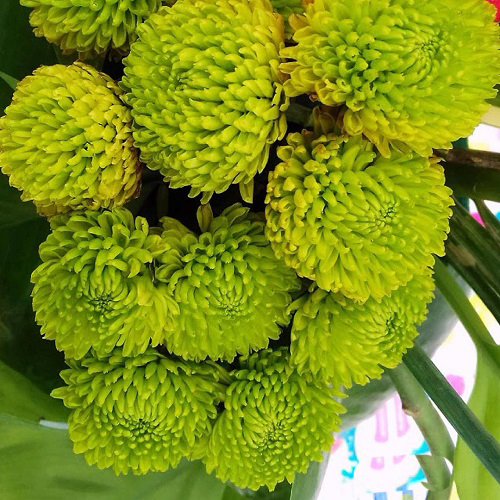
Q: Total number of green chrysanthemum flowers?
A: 10